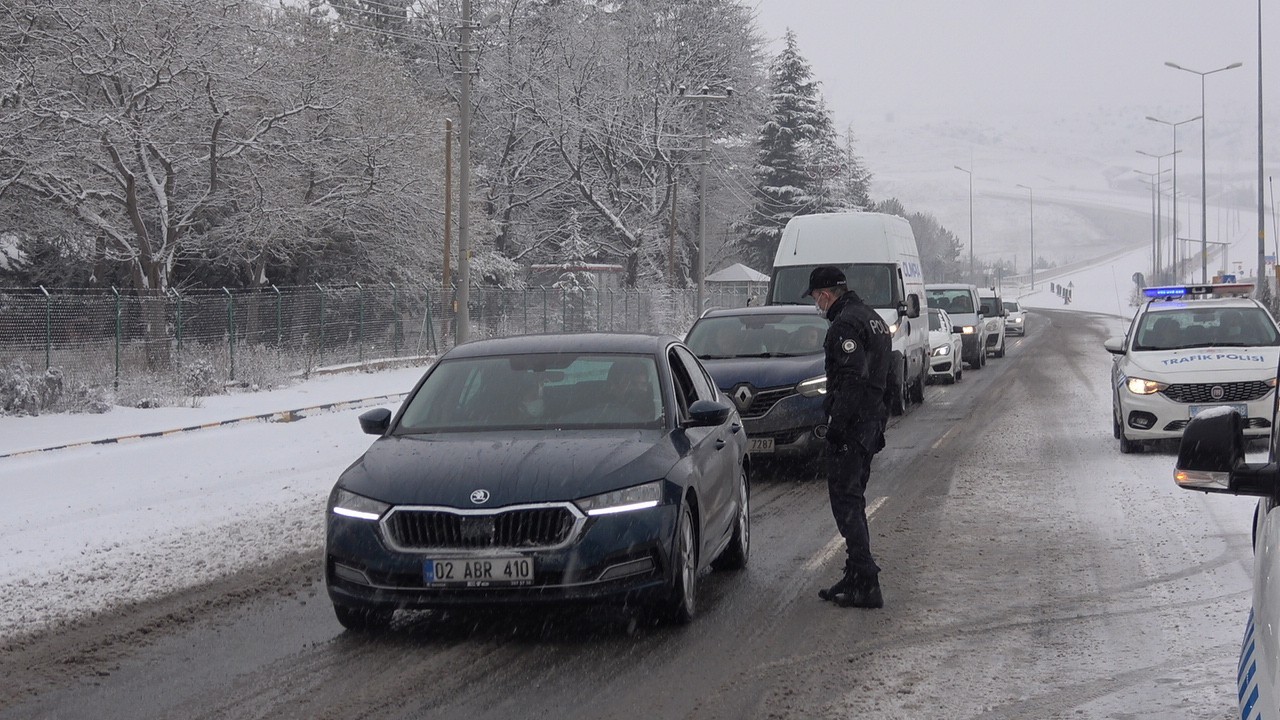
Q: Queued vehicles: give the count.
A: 7